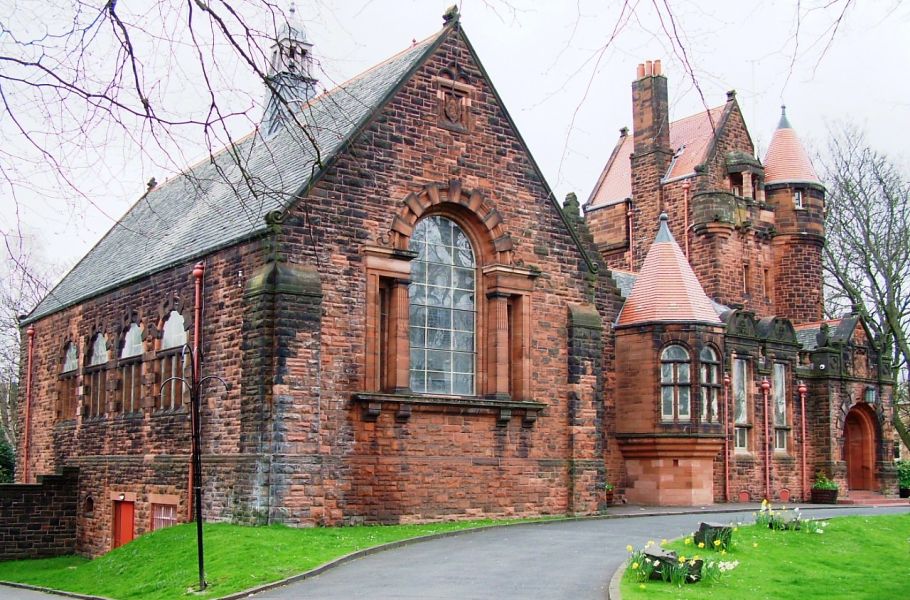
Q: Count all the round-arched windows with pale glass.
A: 7